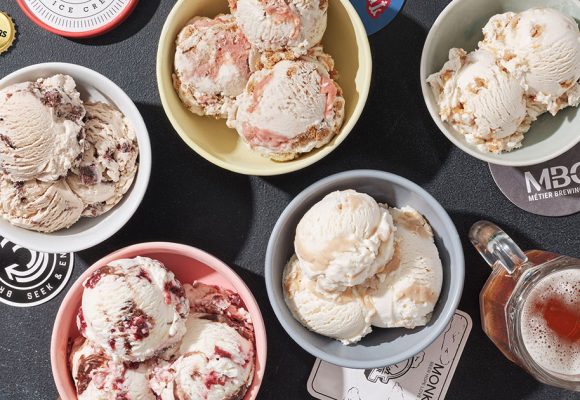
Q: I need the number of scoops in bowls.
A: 14